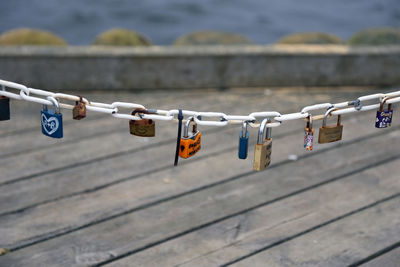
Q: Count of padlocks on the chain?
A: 10